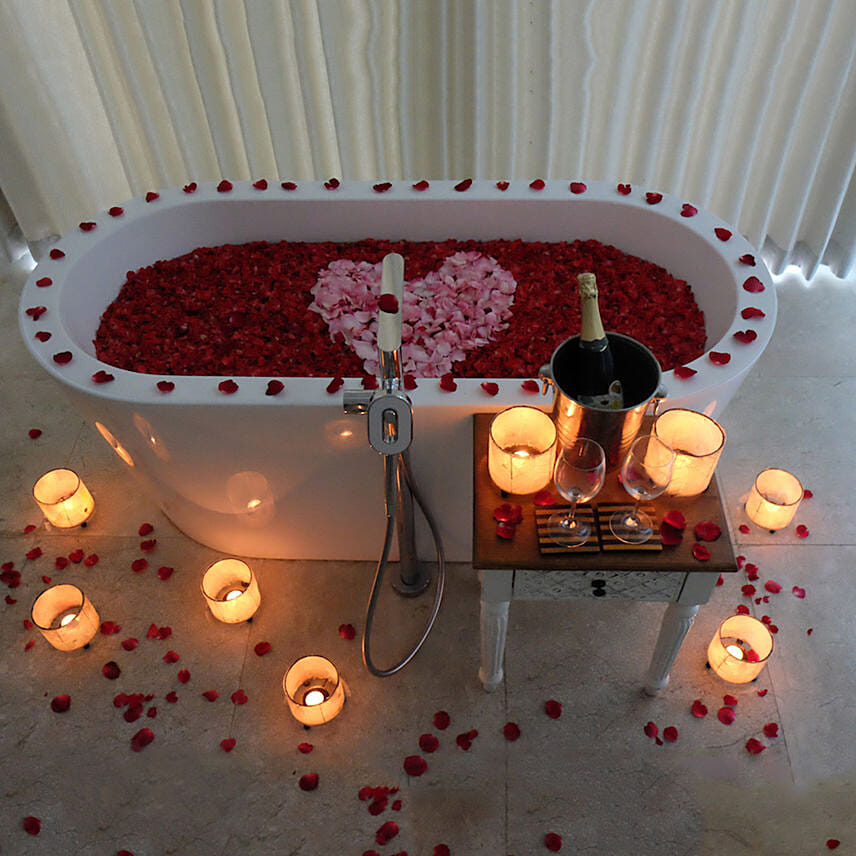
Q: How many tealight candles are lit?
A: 8